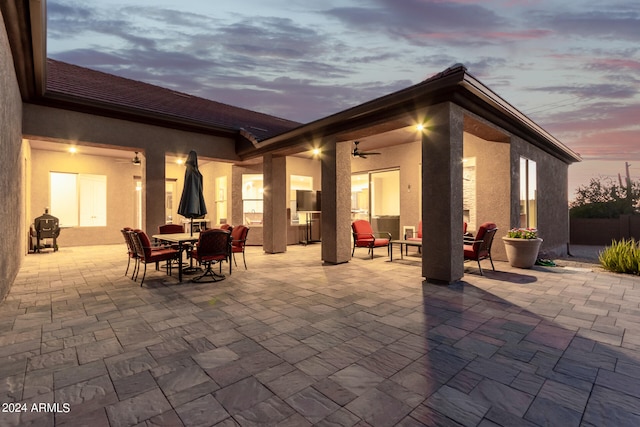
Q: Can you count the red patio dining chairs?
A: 6